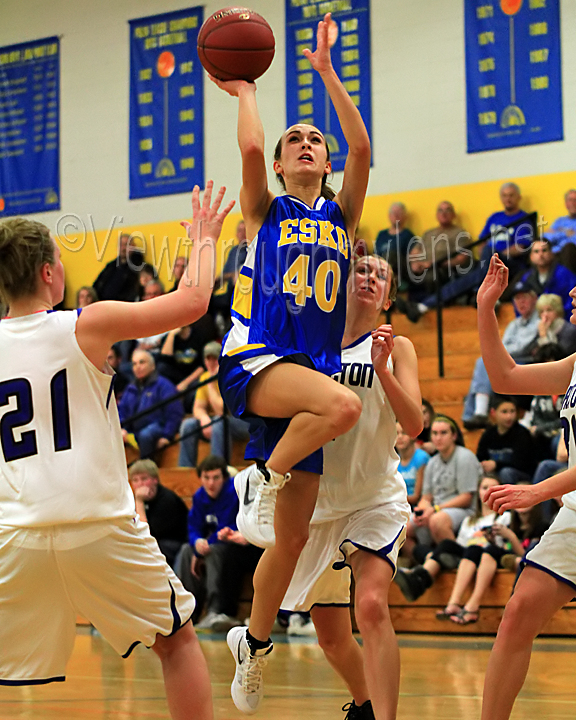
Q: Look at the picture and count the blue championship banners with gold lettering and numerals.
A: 4